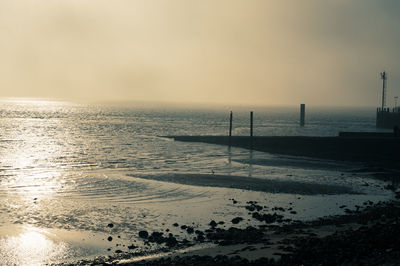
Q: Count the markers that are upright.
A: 3